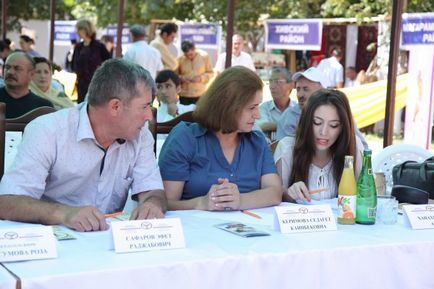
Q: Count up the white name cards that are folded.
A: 4